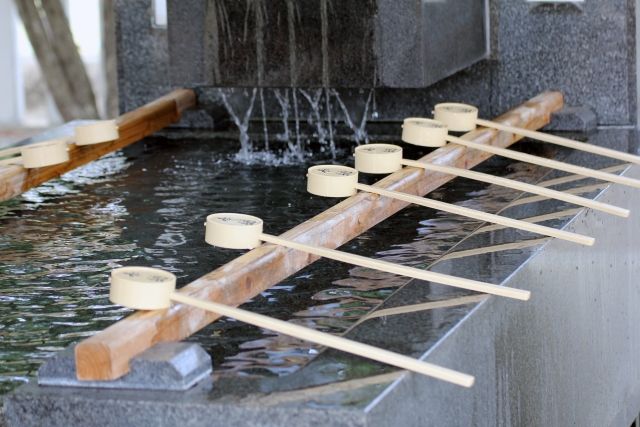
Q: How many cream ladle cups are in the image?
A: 8